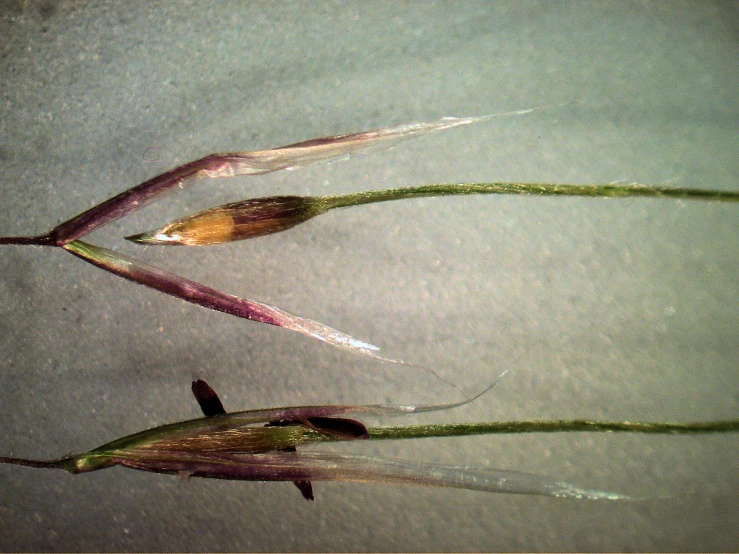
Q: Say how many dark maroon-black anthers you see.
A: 3